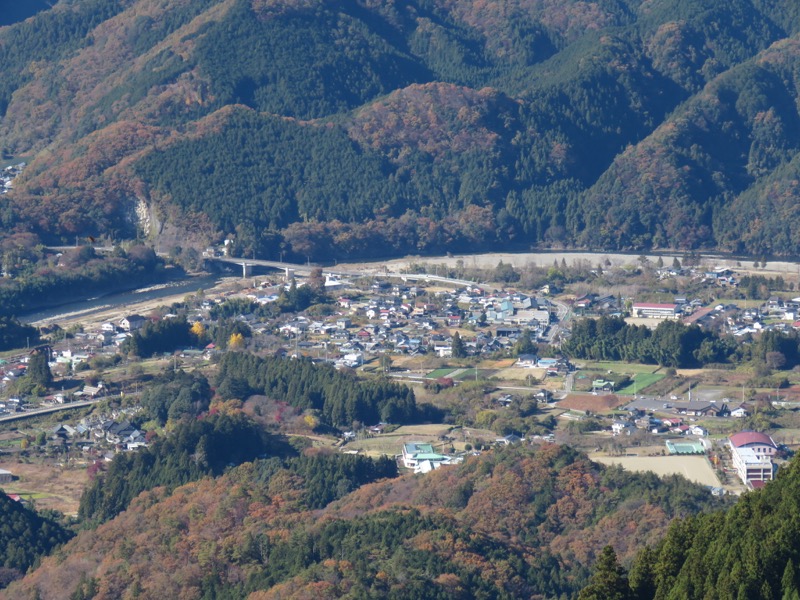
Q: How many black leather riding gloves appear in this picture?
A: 0